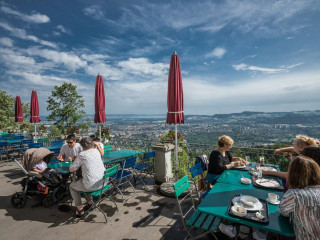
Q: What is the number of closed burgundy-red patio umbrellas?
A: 4